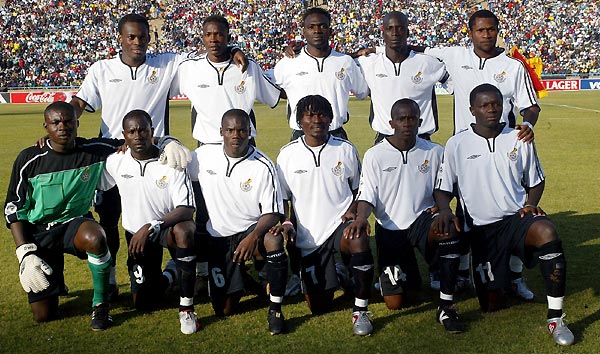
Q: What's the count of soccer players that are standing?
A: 5